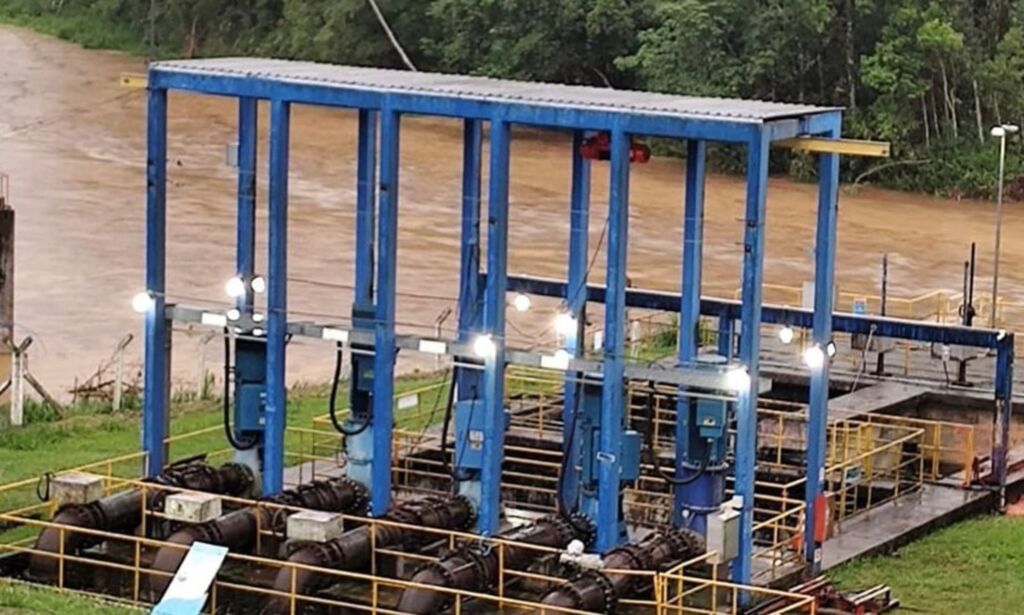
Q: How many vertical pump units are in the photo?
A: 5